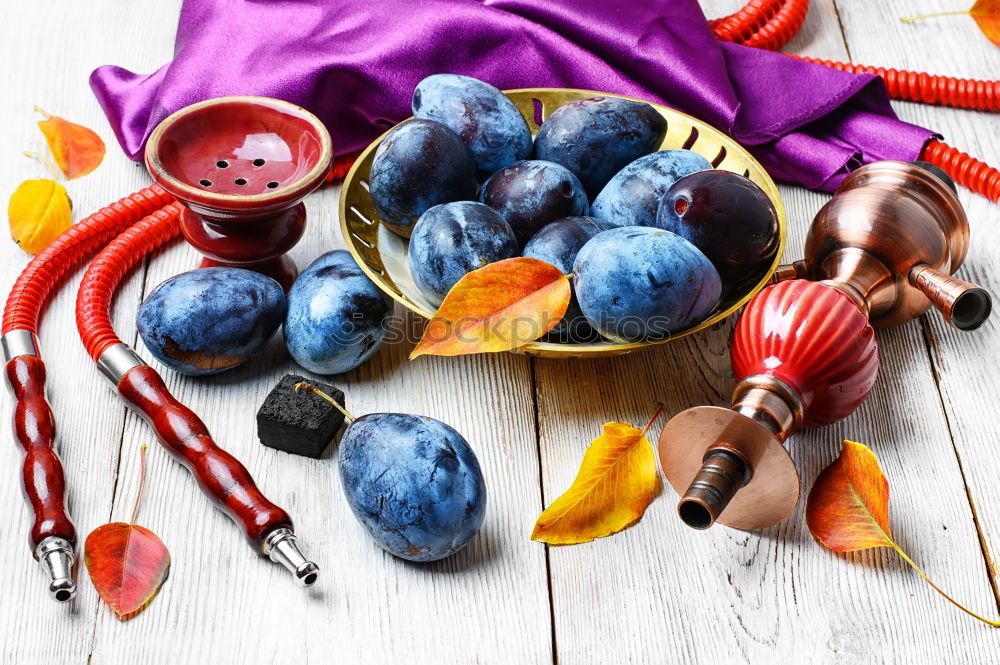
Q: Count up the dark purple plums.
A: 12